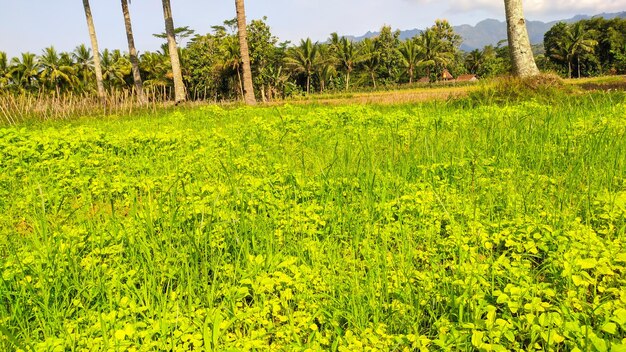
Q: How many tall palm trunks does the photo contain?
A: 5